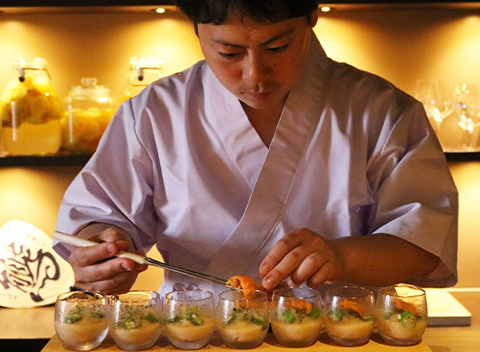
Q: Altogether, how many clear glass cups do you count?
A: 7